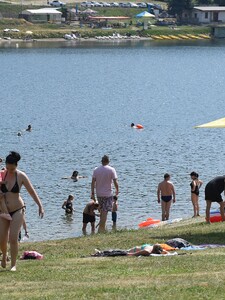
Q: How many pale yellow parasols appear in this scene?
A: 1